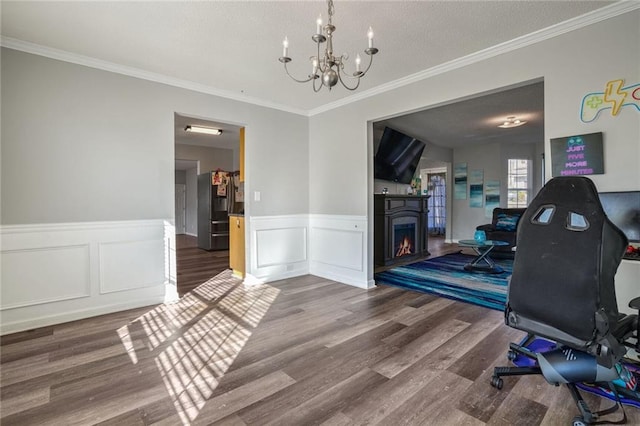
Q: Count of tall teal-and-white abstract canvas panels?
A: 3